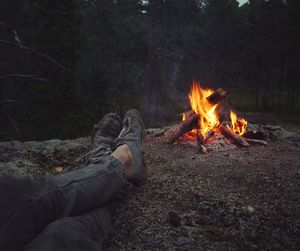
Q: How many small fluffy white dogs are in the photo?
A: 0